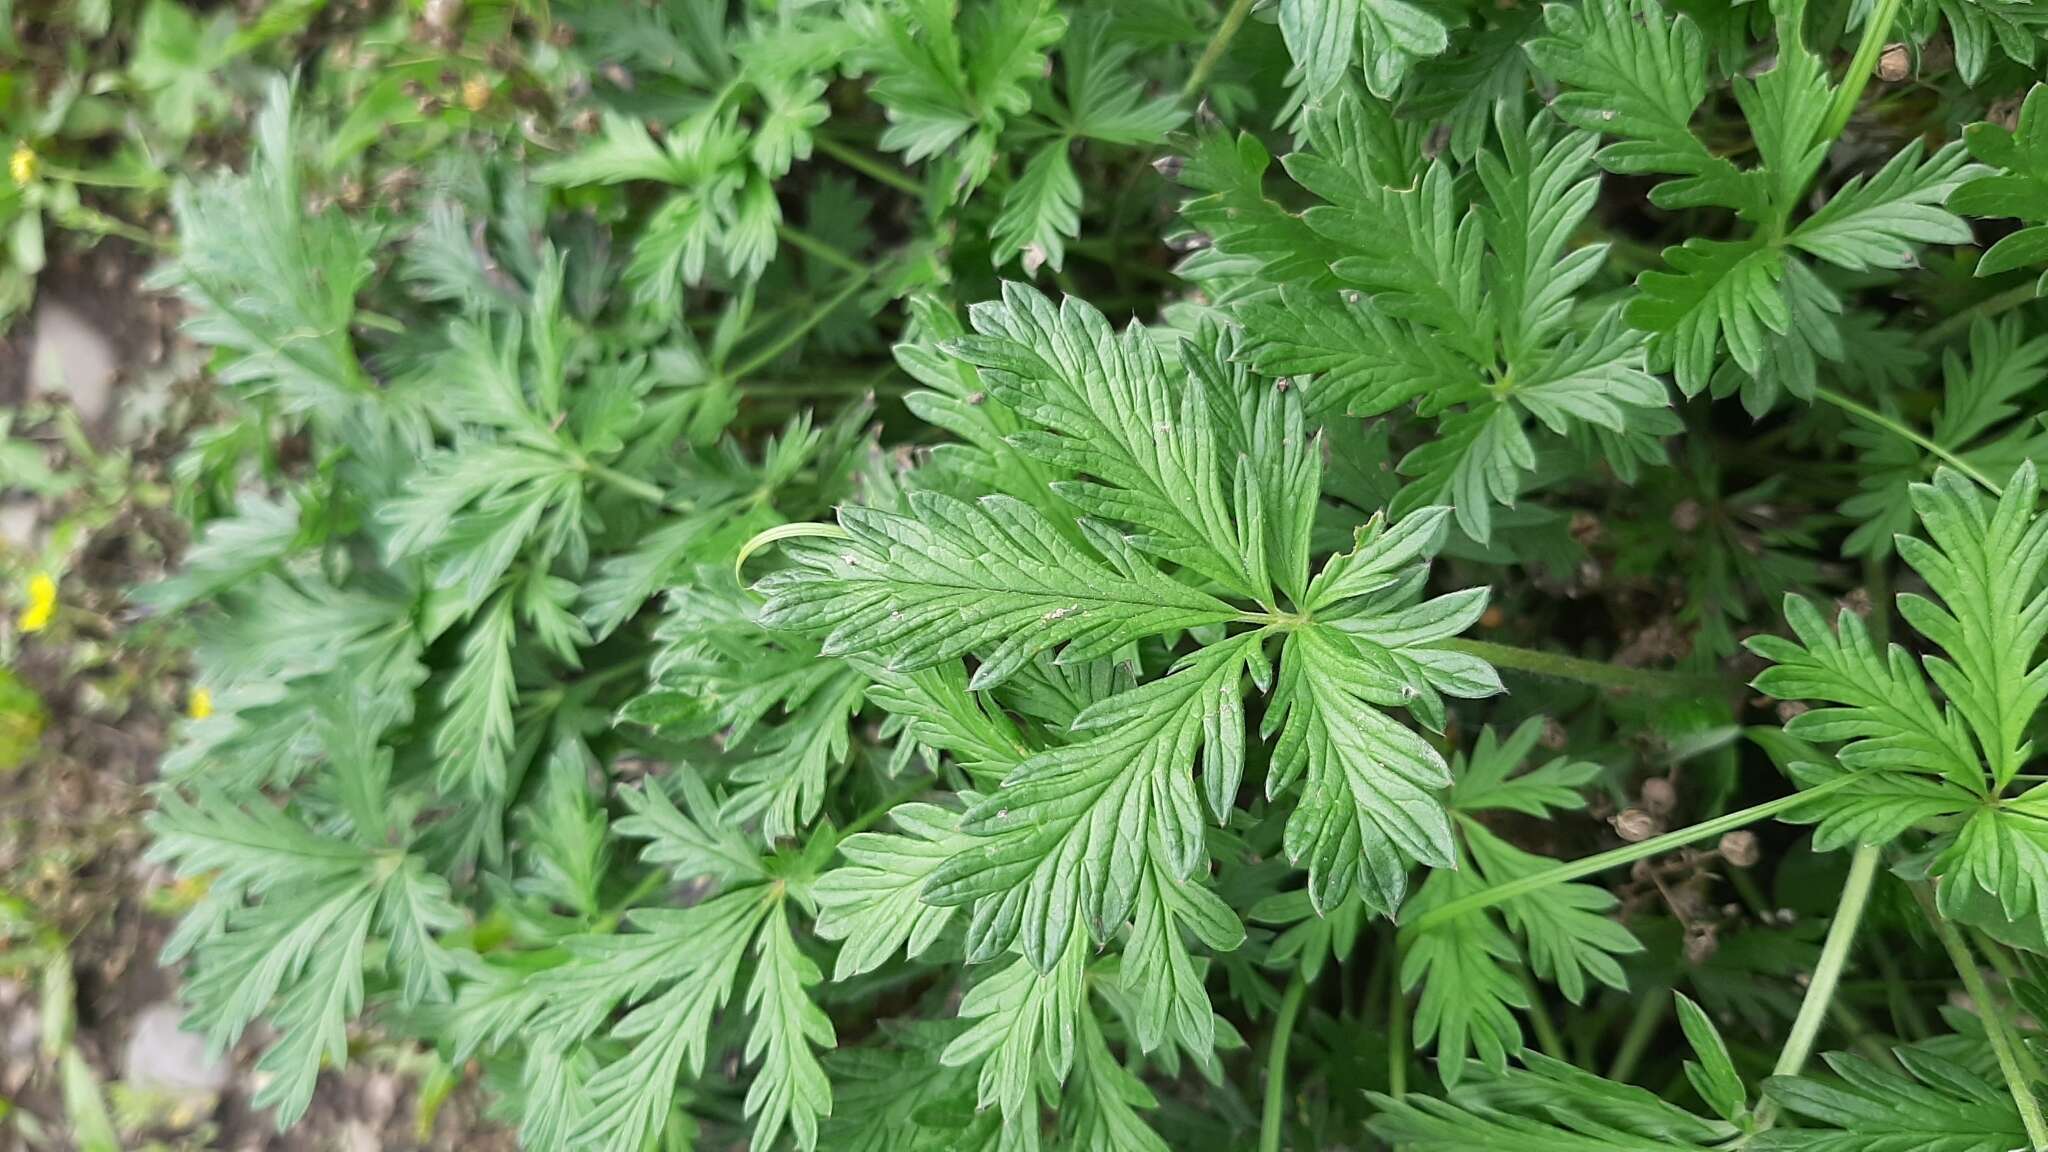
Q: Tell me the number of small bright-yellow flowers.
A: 3